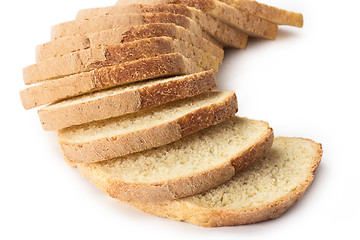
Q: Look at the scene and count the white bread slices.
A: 11